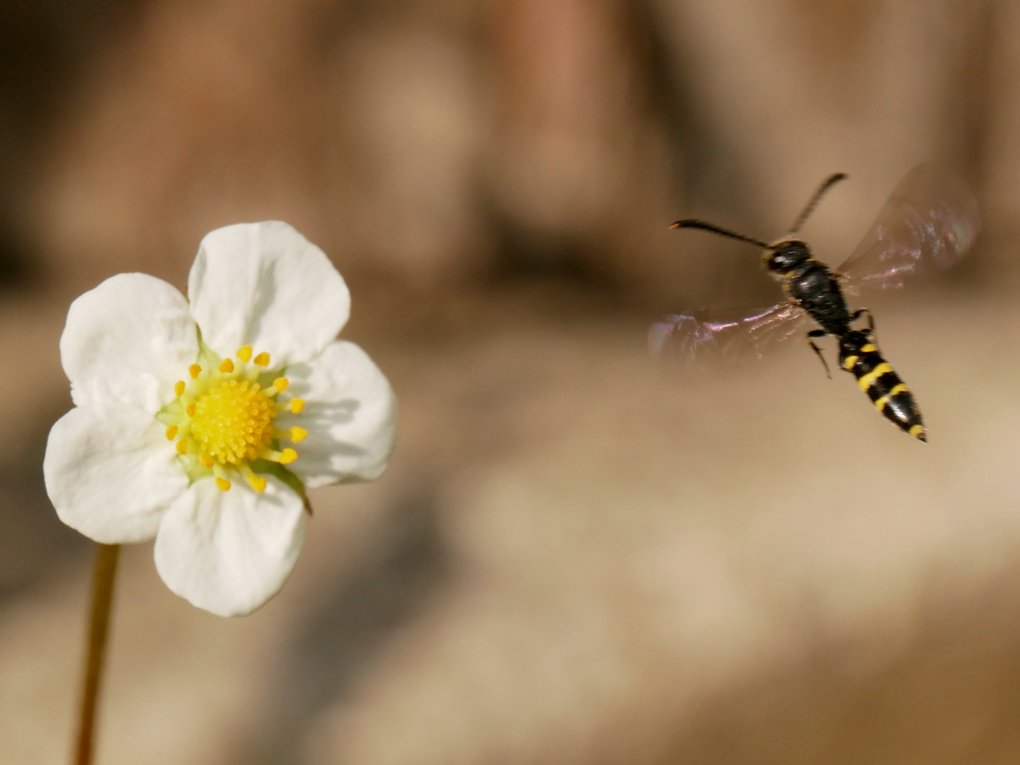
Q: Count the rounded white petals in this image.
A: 5